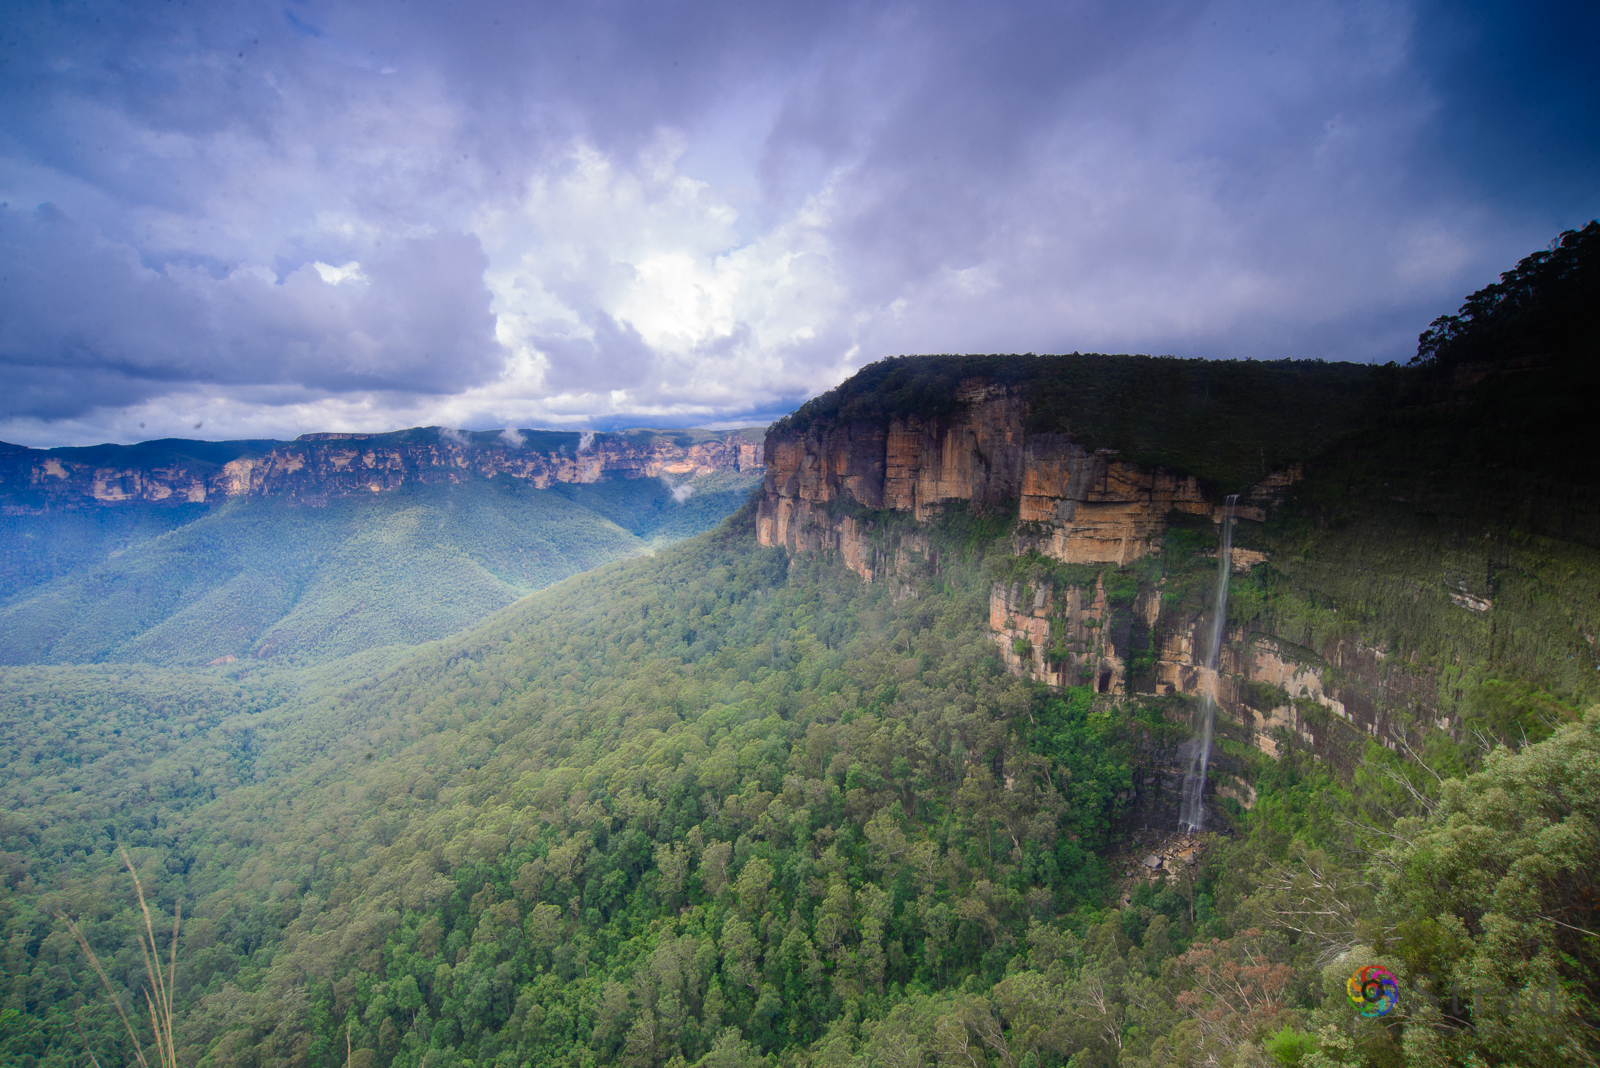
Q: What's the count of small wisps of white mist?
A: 4